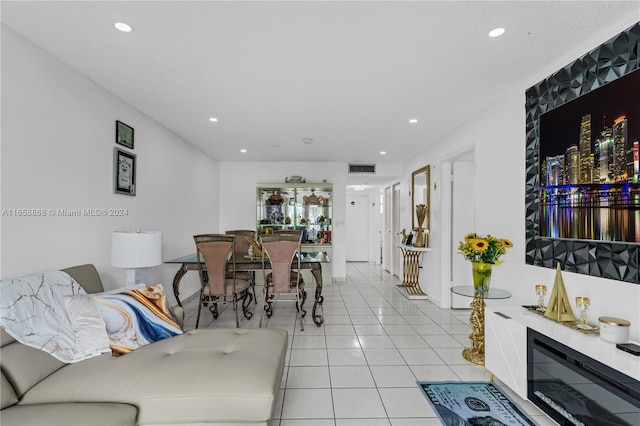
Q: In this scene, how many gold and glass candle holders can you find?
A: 2